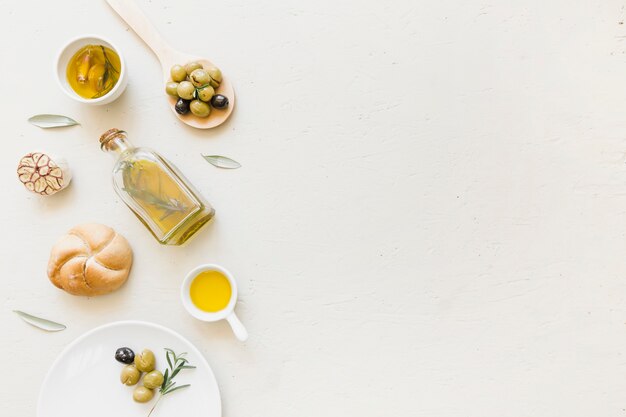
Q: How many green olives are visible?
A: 12